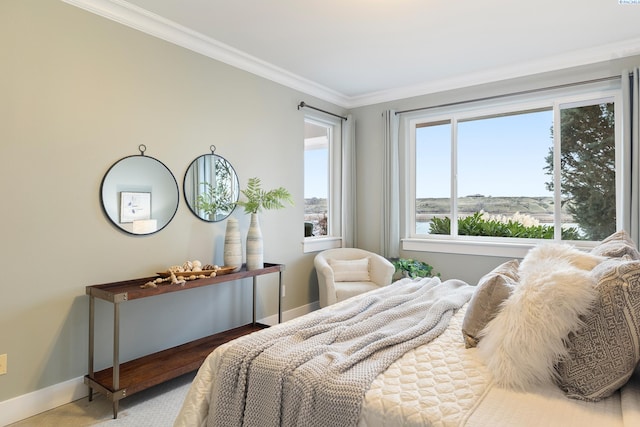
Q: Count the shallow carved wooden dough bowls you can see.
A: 1